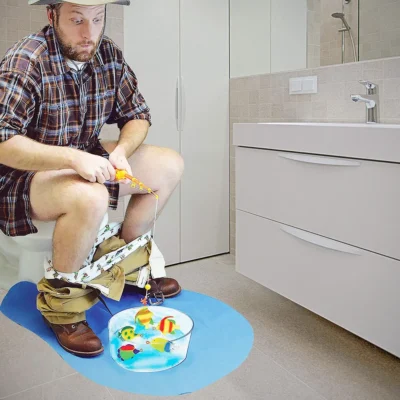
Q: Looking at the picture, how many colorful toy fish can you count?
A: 5